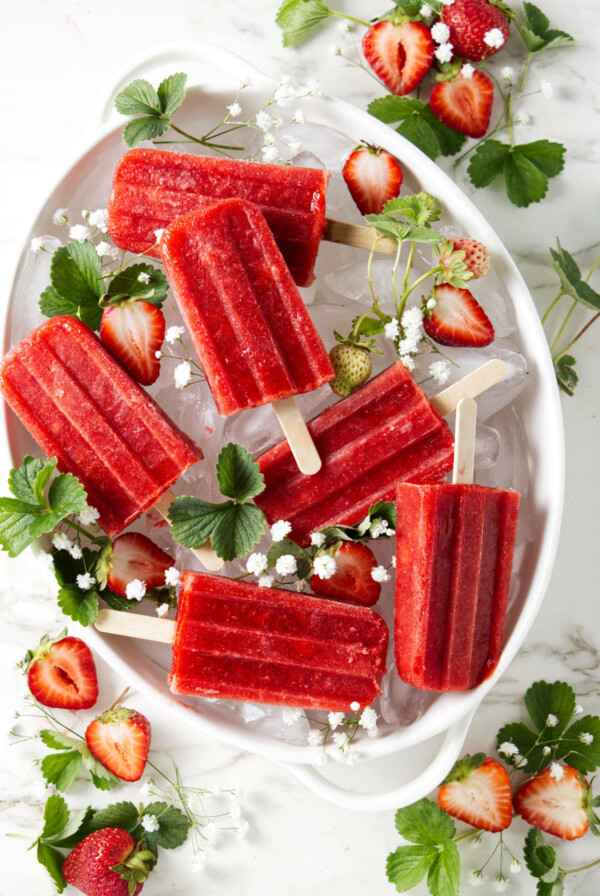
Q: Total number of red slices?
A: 11